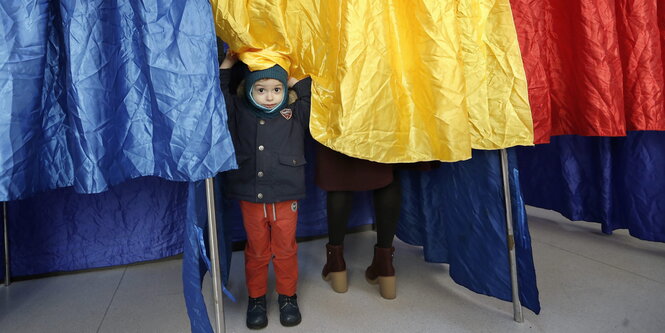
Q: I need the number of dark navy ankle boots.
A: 2